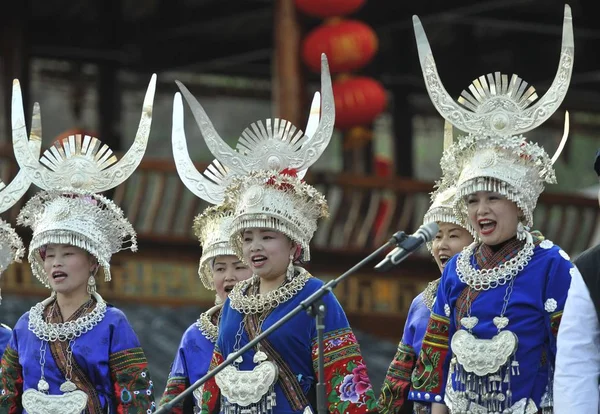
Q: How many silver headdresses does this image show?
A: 6